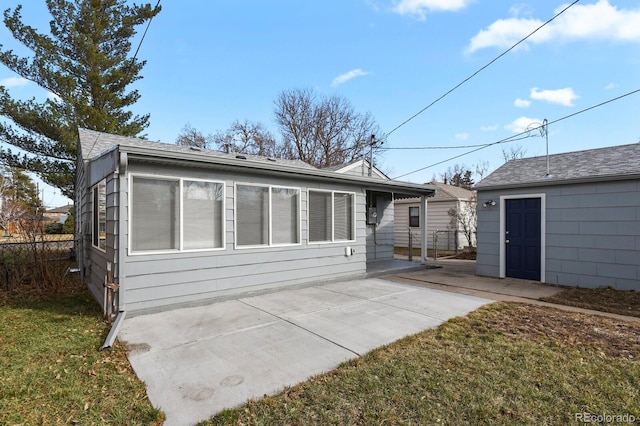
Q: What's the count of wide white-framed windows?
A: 3